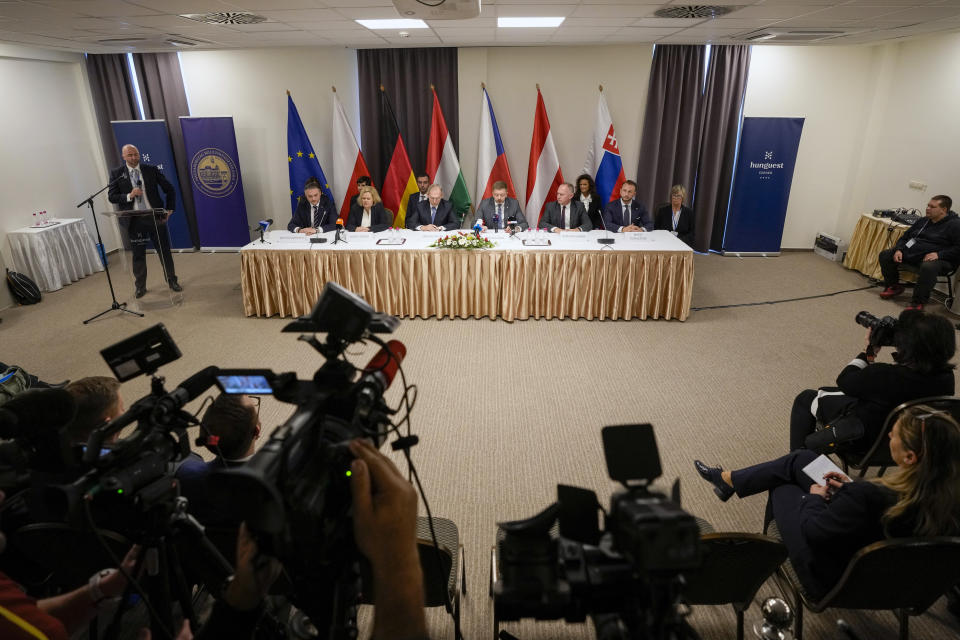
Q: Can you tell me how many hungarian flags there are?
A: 1